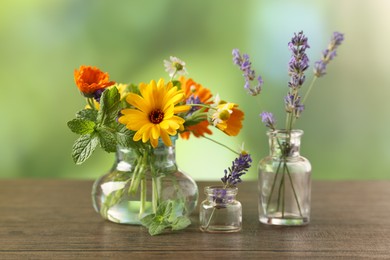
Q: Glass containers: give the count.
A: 3